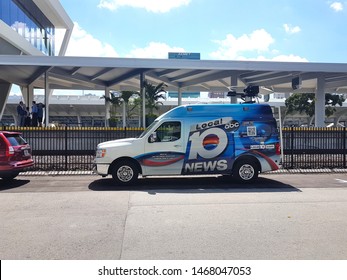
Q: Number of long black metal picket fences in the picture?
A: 1